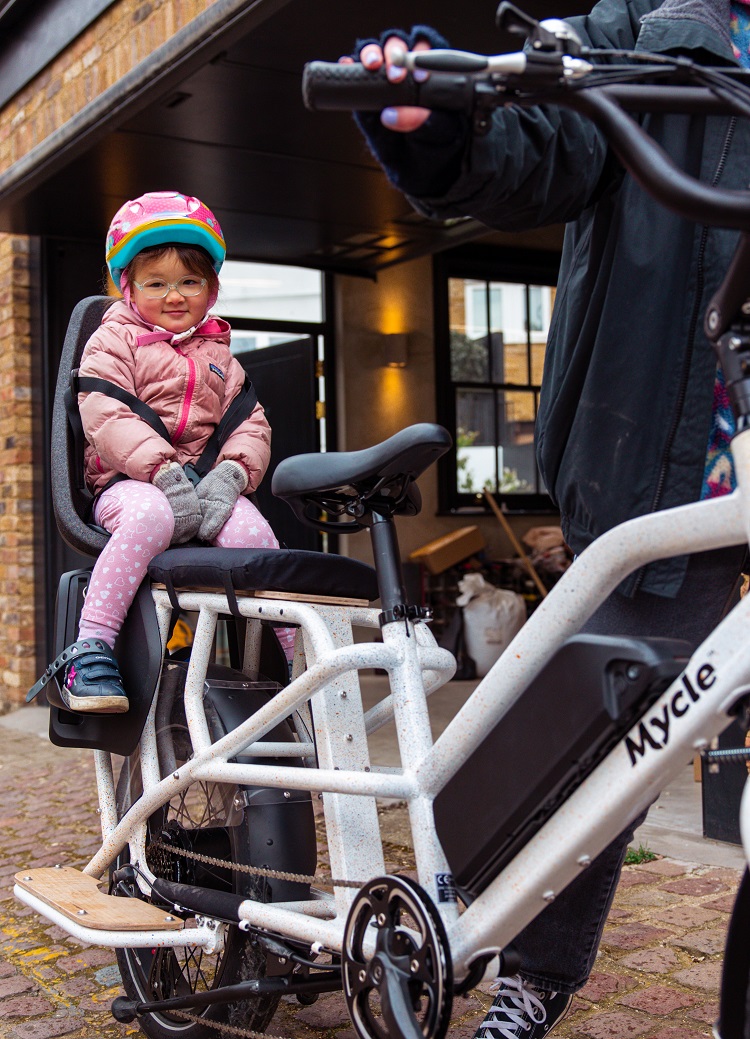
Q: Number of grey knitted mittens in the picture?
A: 2